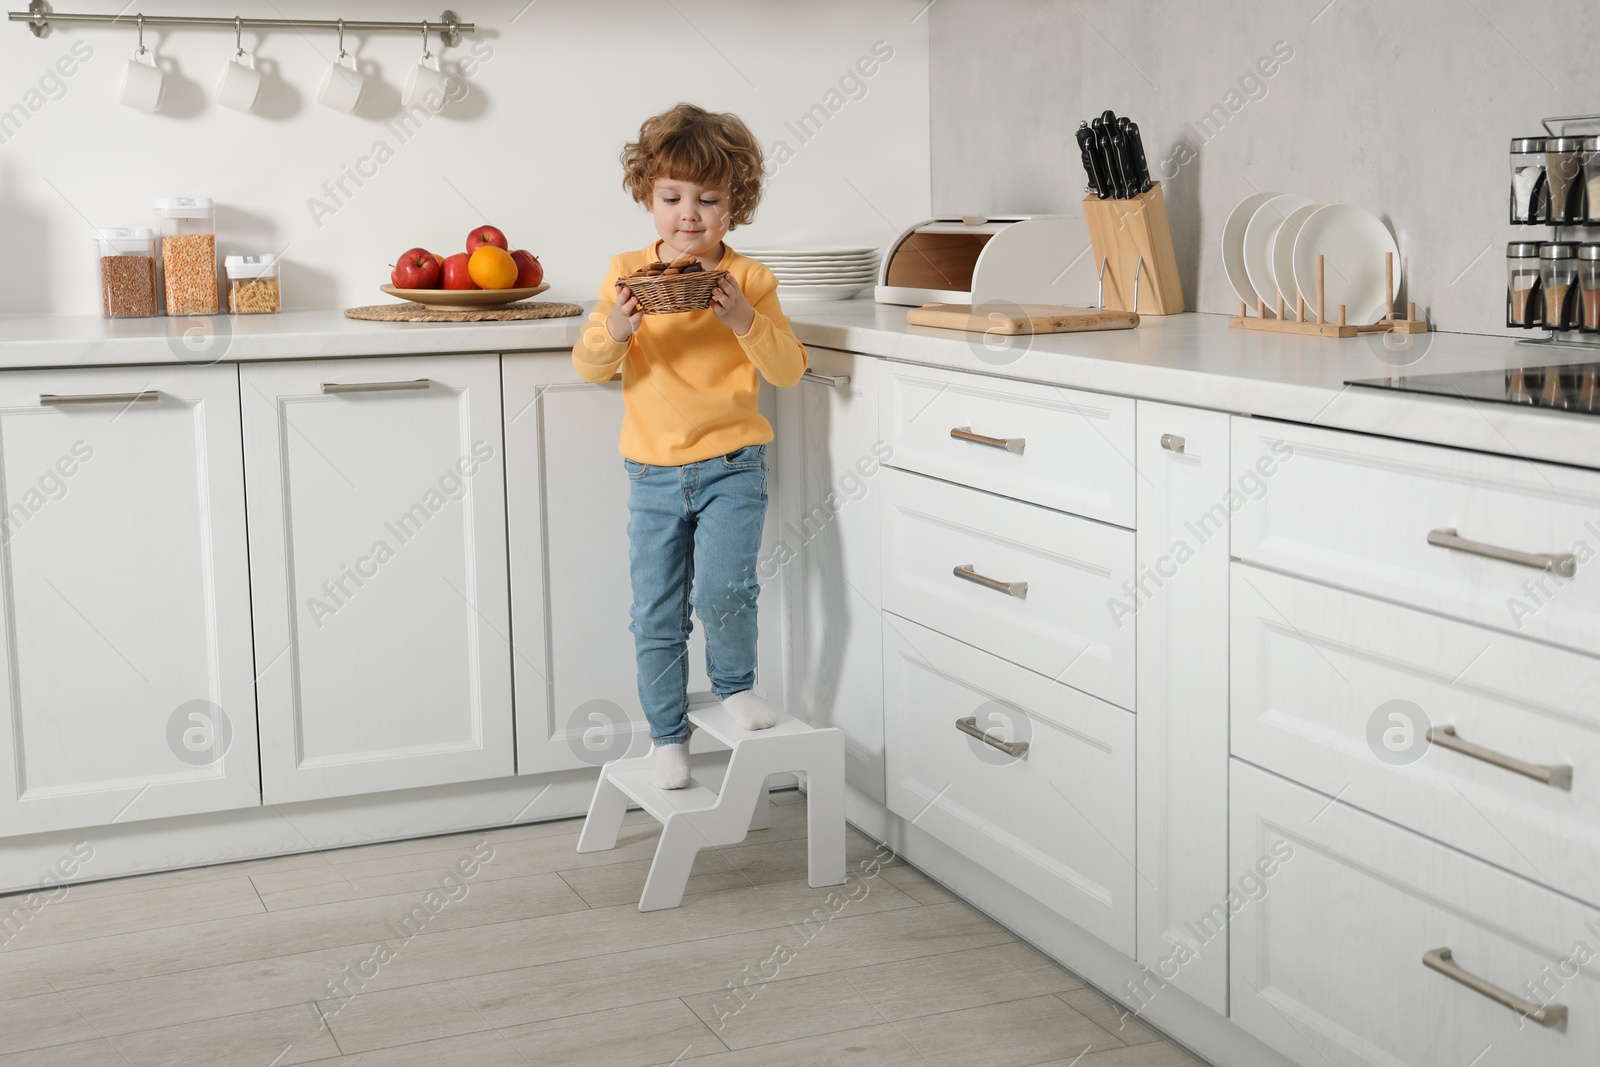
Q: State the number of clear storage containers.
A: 3